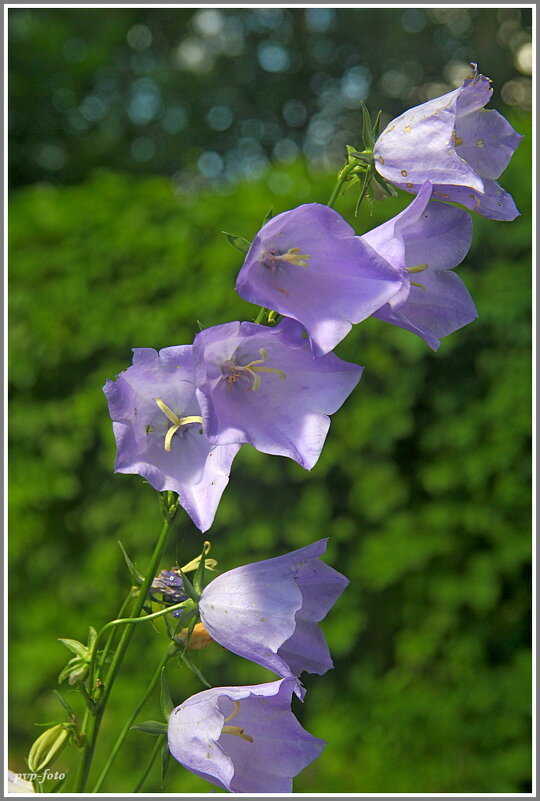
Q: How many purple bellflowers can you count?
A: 7